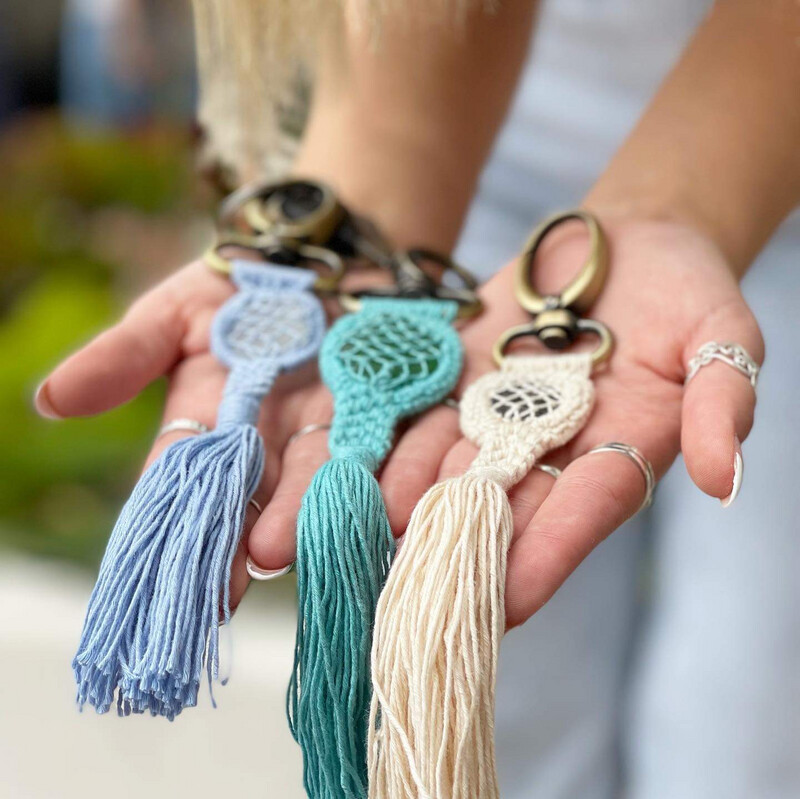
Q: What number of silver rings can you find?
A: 7